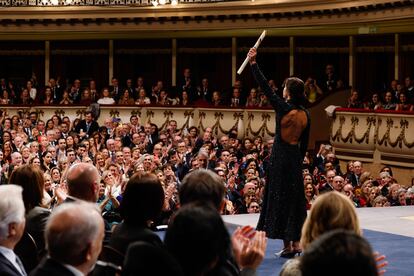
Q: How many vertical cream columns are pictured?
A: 7